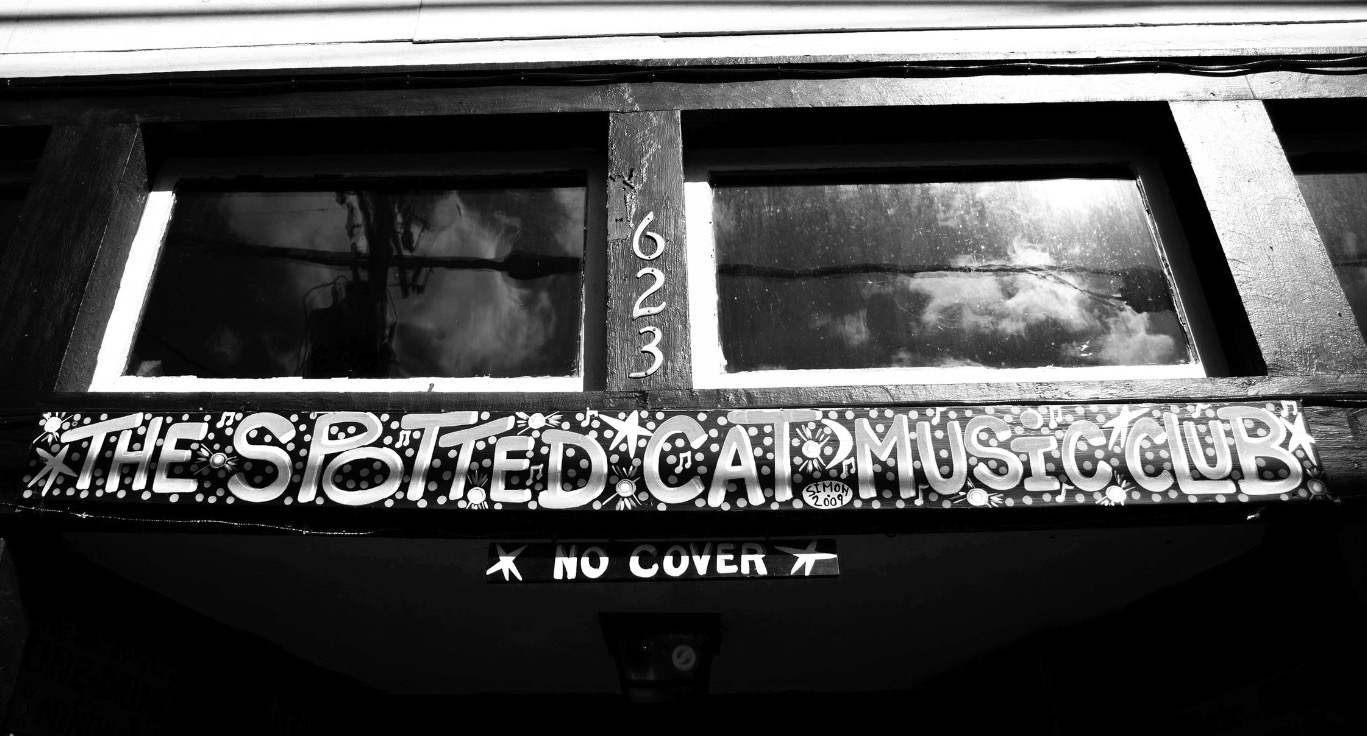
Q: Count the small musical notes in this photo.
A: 12